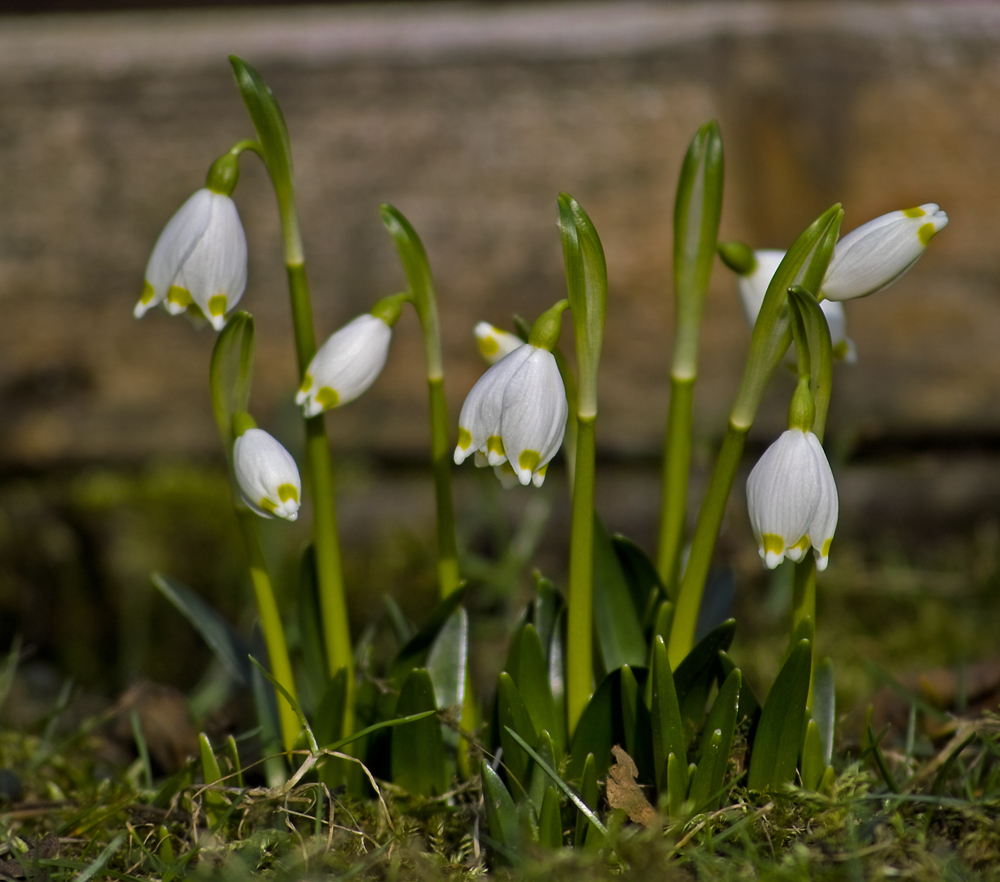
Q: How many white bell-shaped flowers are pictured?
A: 8